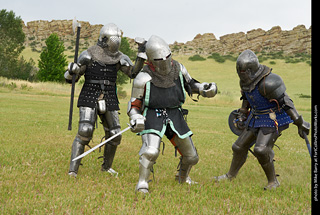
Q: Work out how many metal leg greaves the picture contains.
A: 6